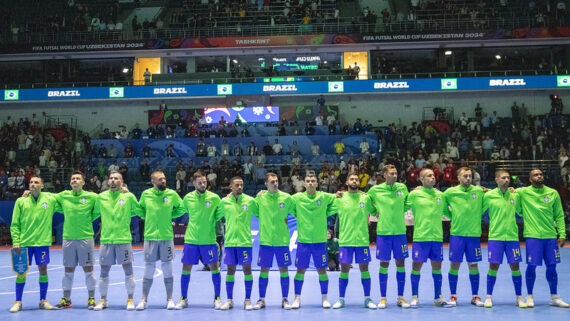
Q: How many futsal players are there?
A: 14